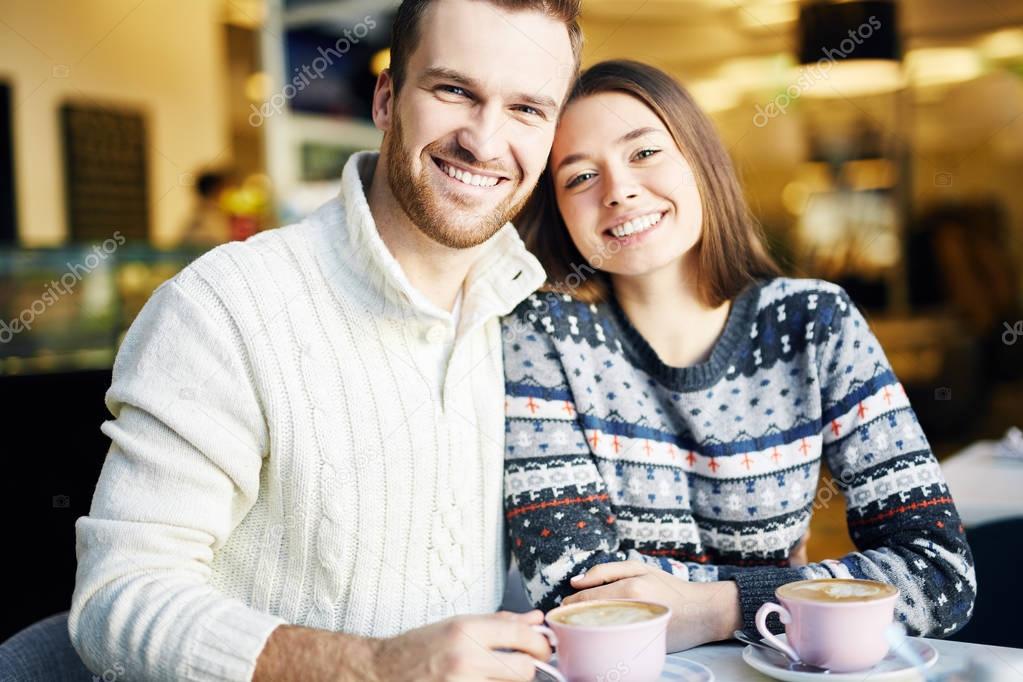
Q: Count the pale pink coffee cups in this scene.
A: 2